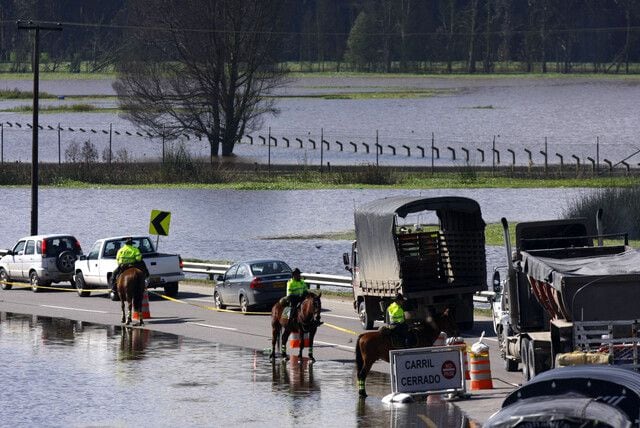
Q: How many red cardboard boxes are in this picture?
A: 0